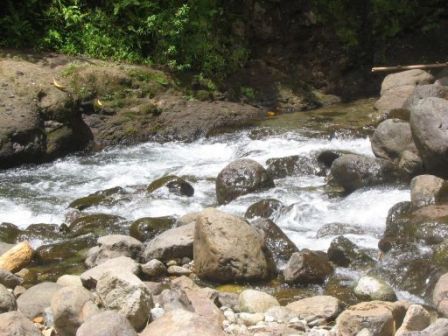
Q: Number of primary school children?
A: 0